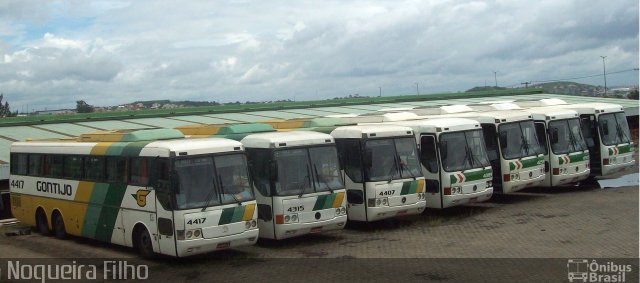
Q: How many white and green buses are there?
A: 4